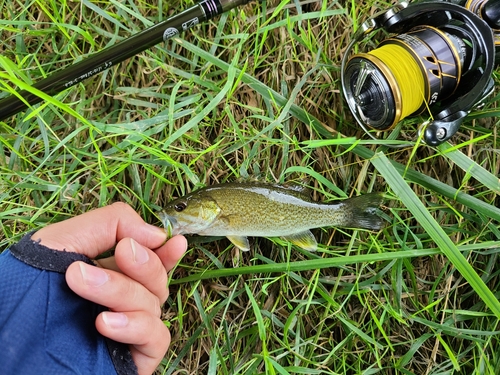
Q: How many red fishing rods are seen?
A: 0